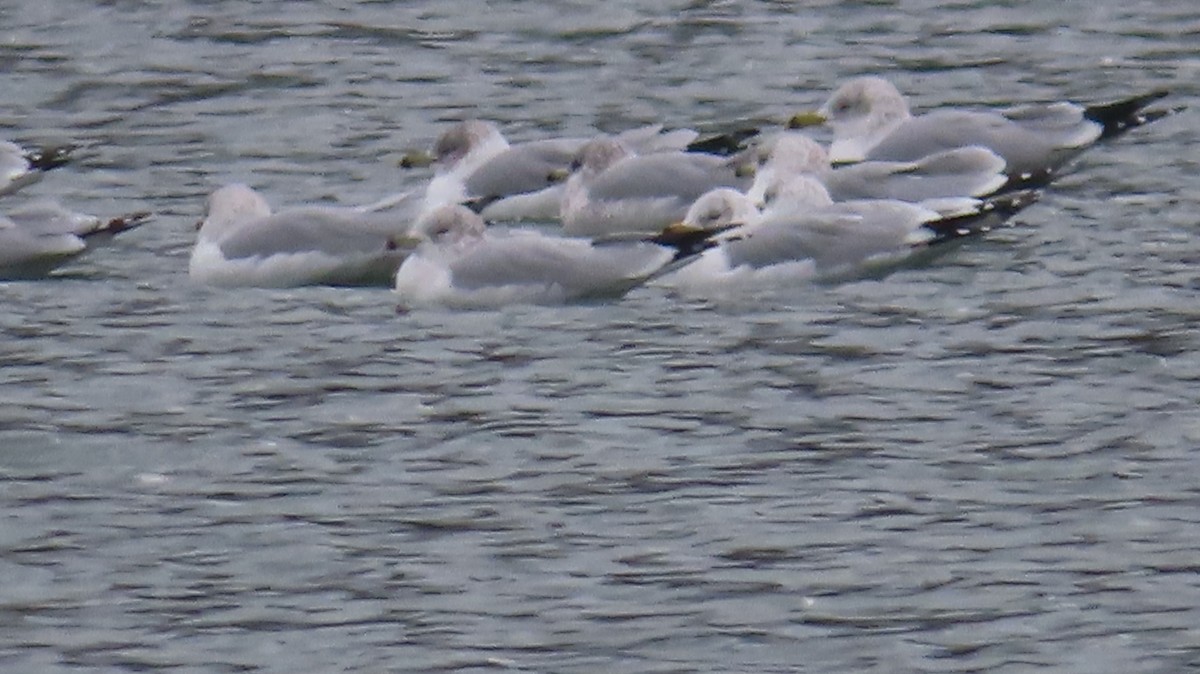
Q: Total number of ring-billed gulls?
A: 10